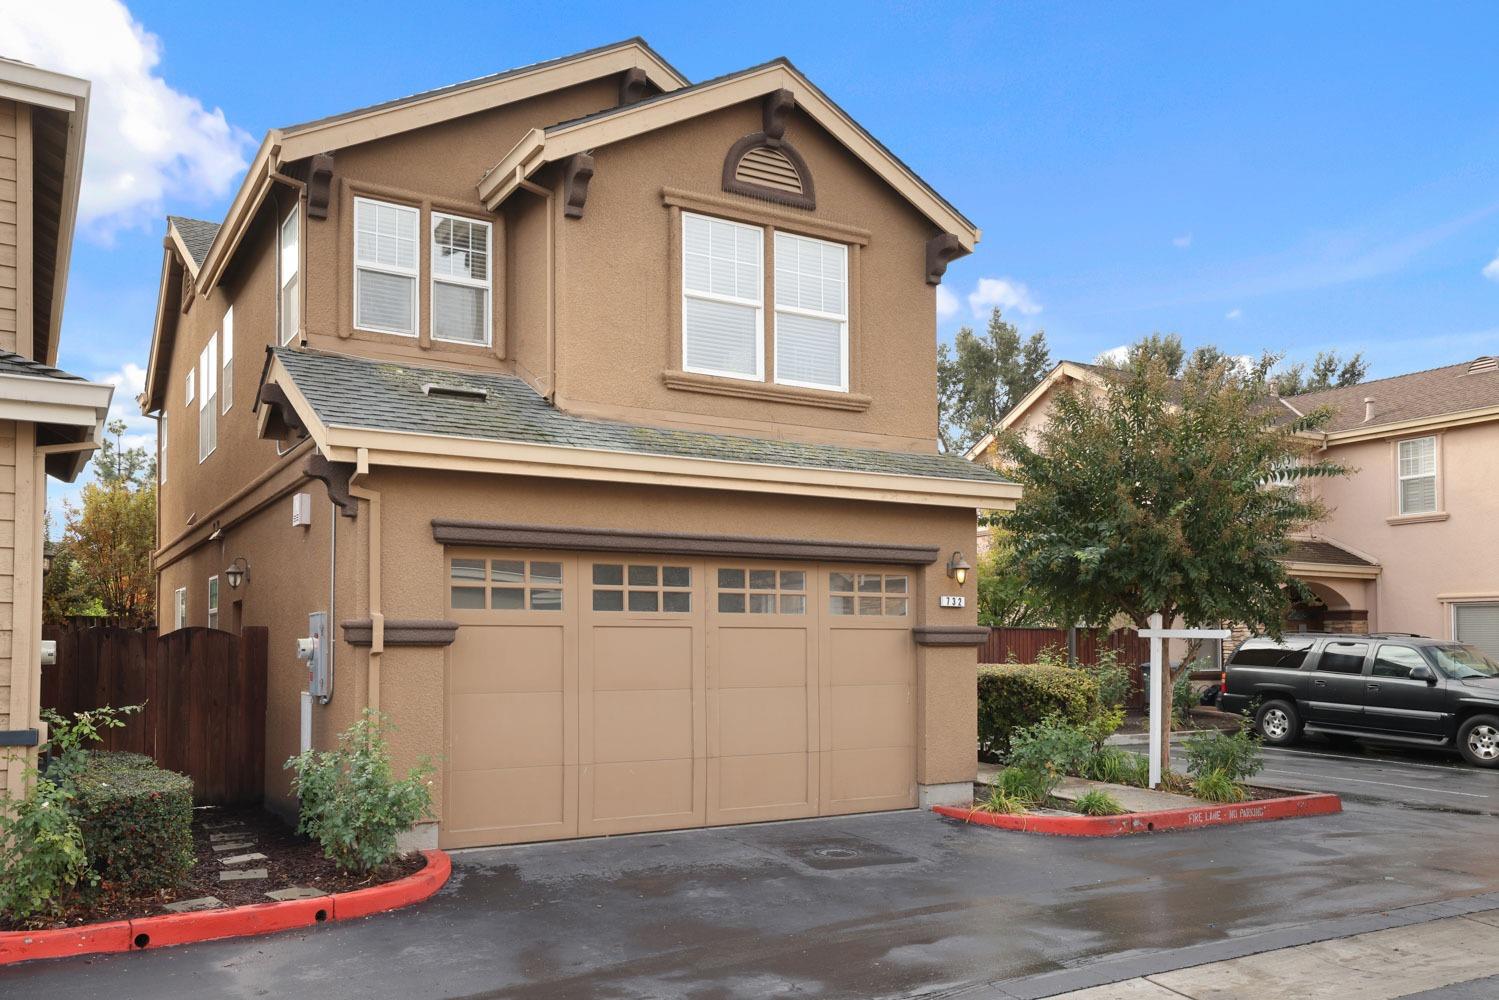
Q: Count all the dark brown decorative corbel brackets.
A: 7